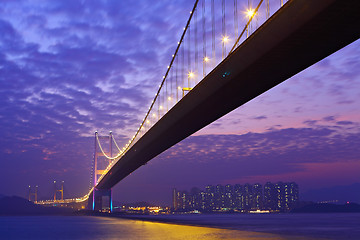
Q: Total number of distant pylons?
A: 2